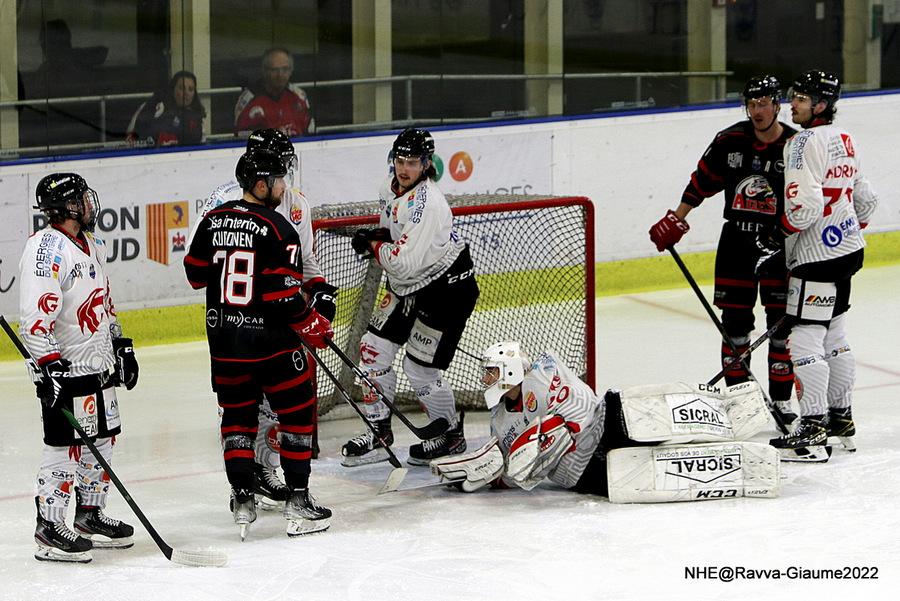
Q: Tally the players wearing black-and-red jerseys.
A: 2